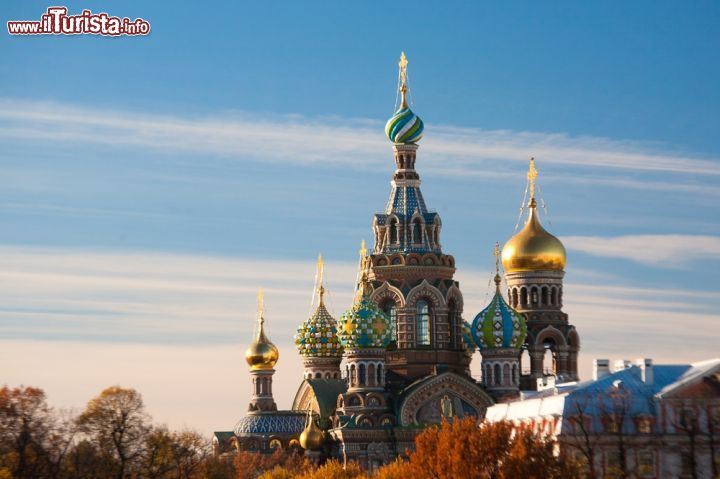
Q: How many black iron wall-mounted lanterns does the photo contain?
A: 0